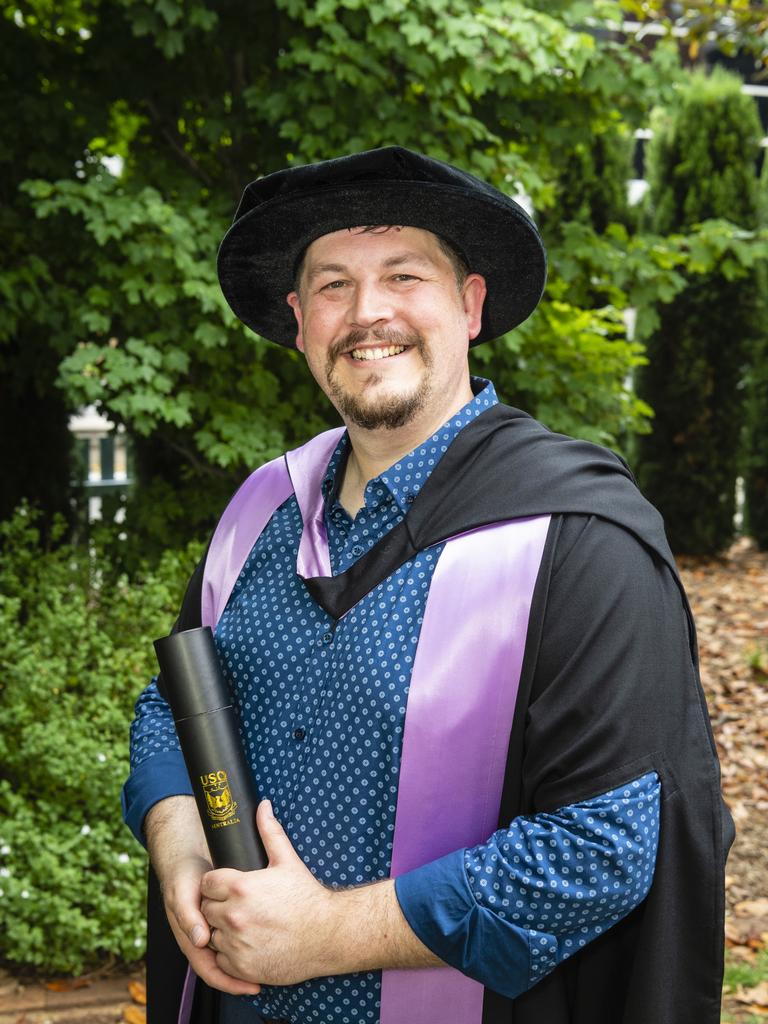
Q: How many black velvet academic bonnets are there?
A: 1